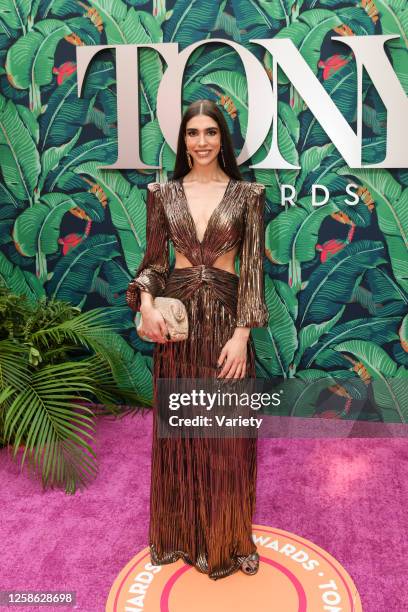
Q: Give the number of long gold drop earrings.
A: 2